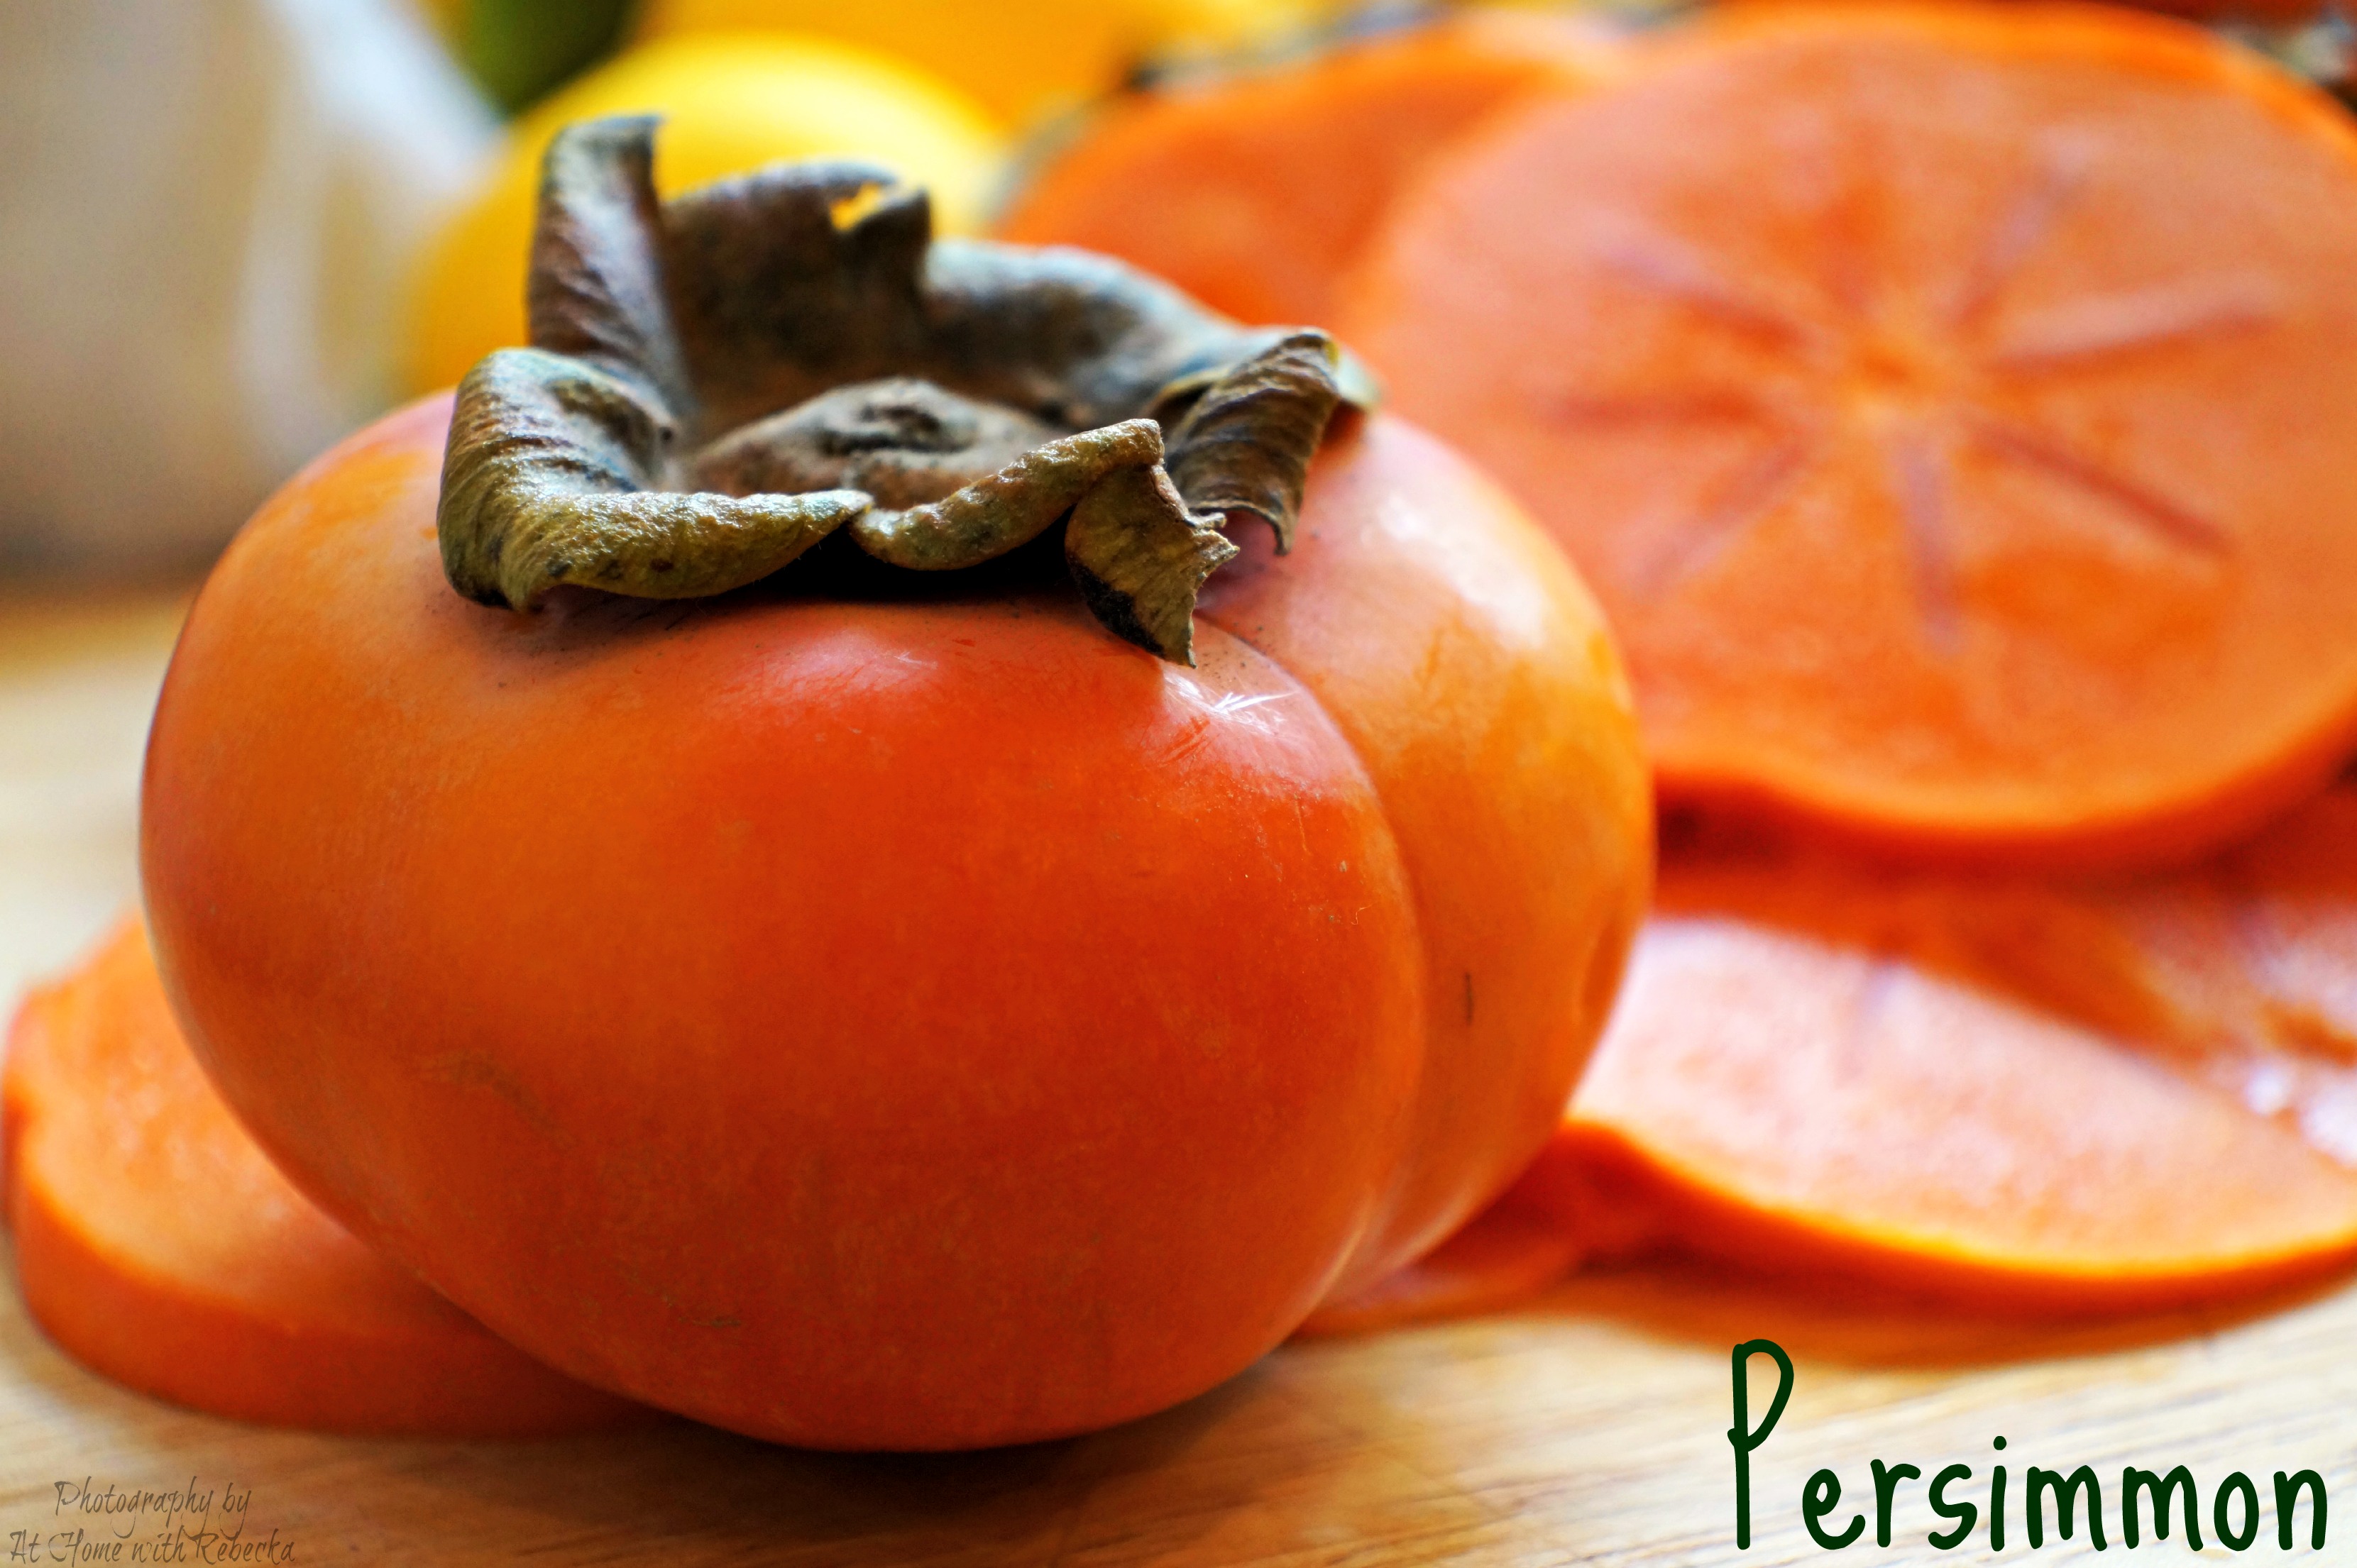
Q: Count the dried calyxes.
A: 1